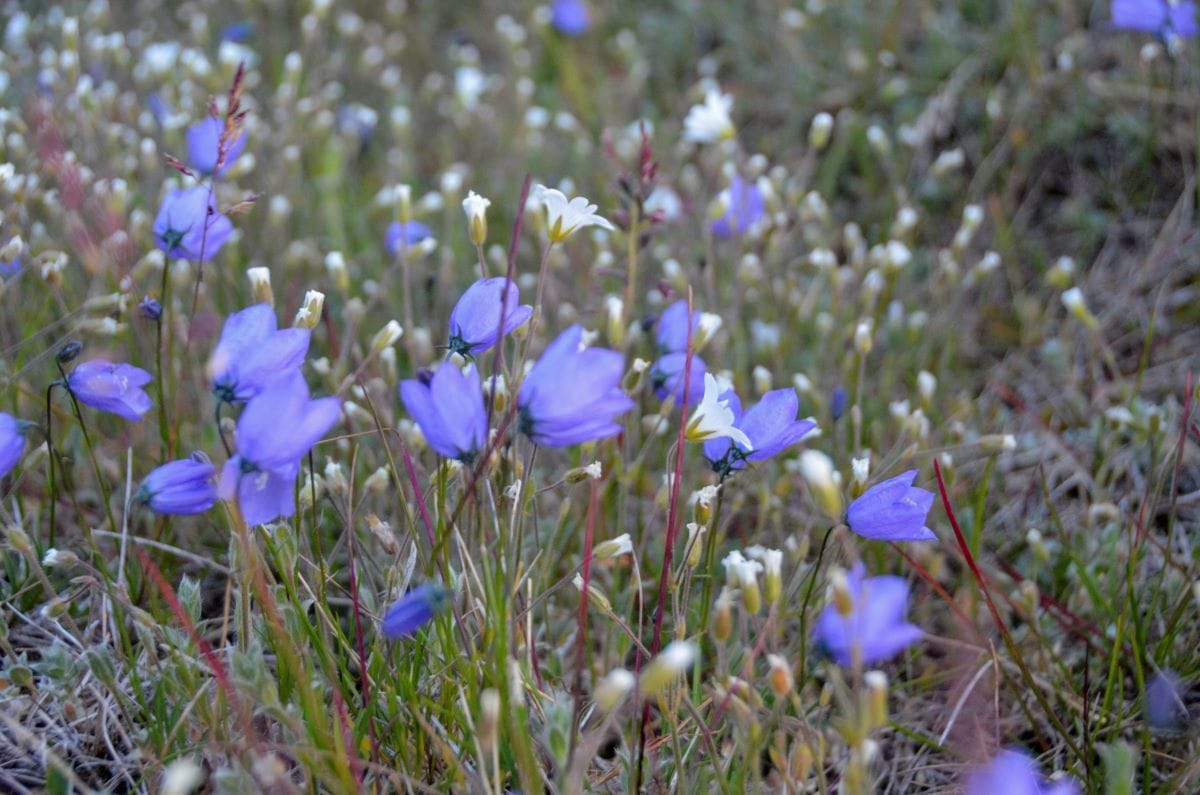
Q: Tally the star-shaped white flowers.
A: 3